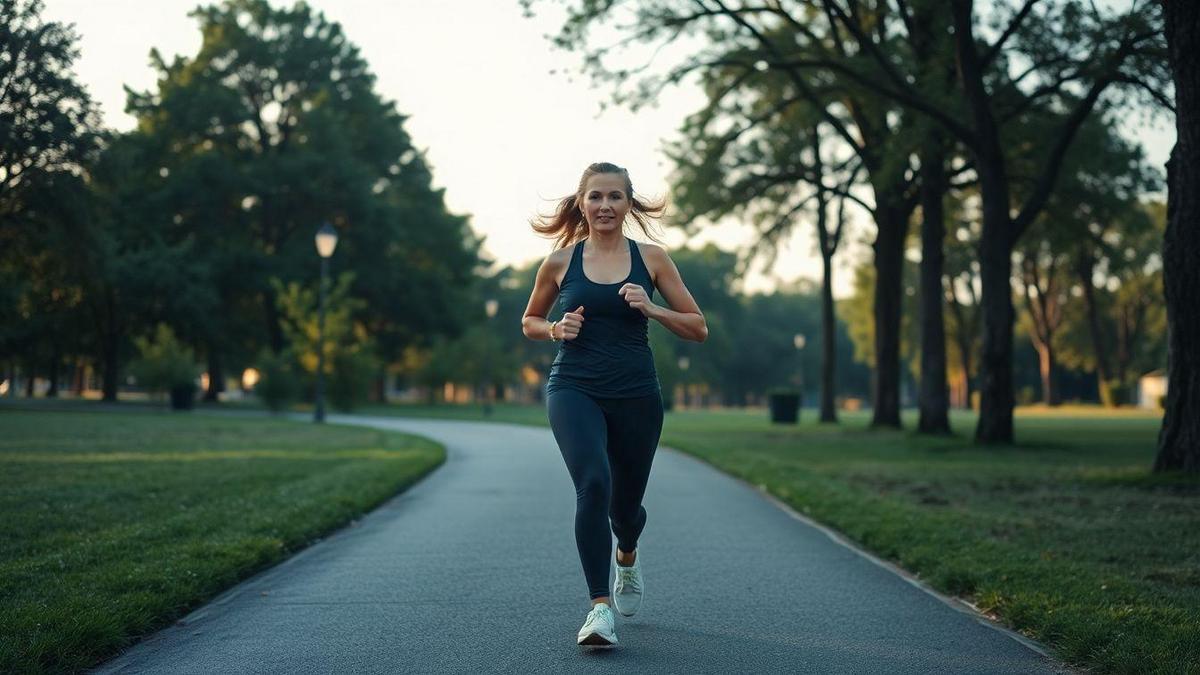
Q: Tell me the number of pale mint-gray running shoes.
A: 2